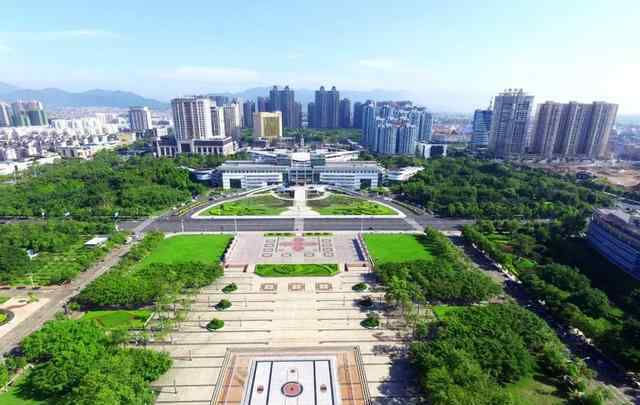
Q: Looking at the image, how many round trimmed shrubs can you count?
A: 6